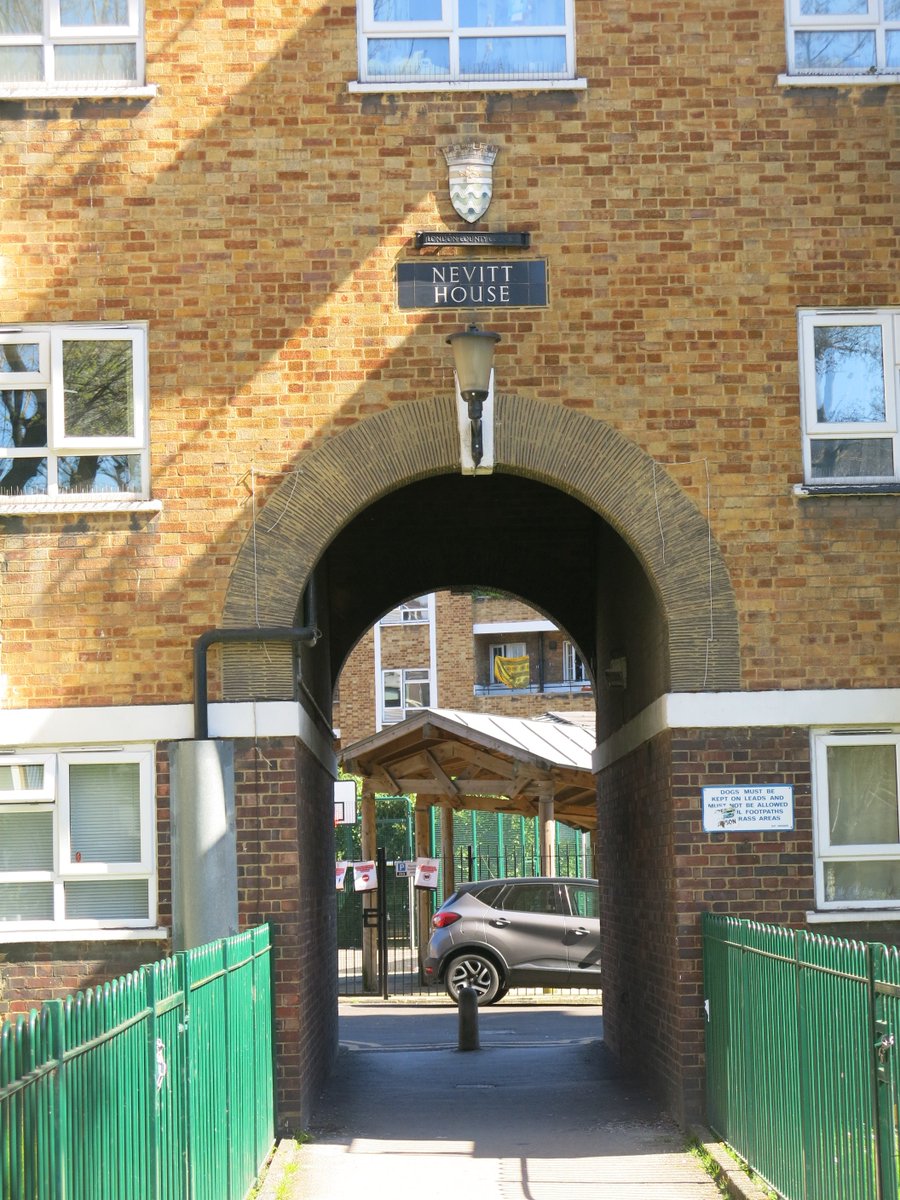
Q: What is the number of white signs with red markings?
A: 3